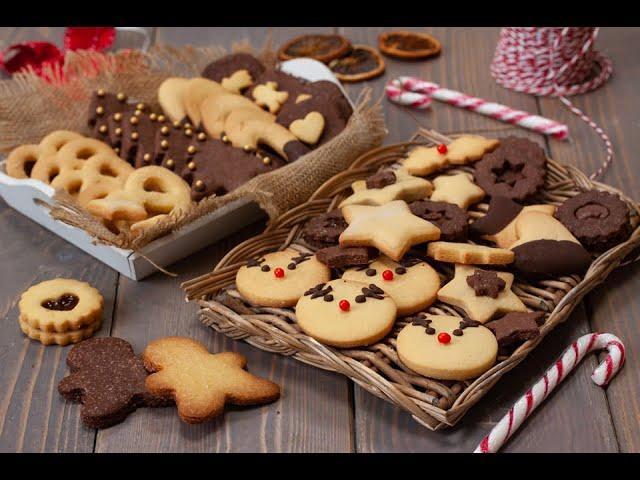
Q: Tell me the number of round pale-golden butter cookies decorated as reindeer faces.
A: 4